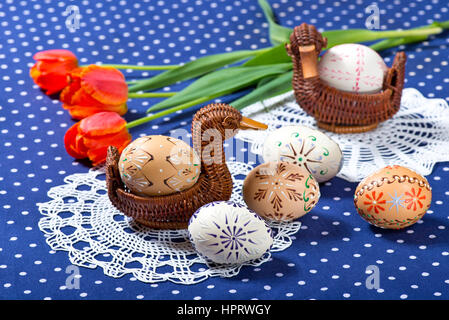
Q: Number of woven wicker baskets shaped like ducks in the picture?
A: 2